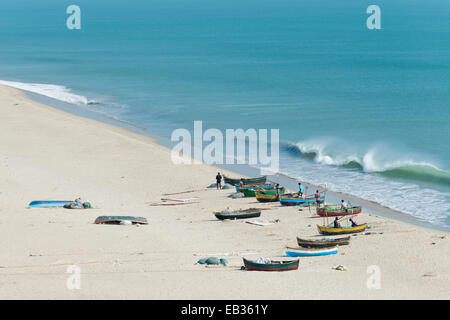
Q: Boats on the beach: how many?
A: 13